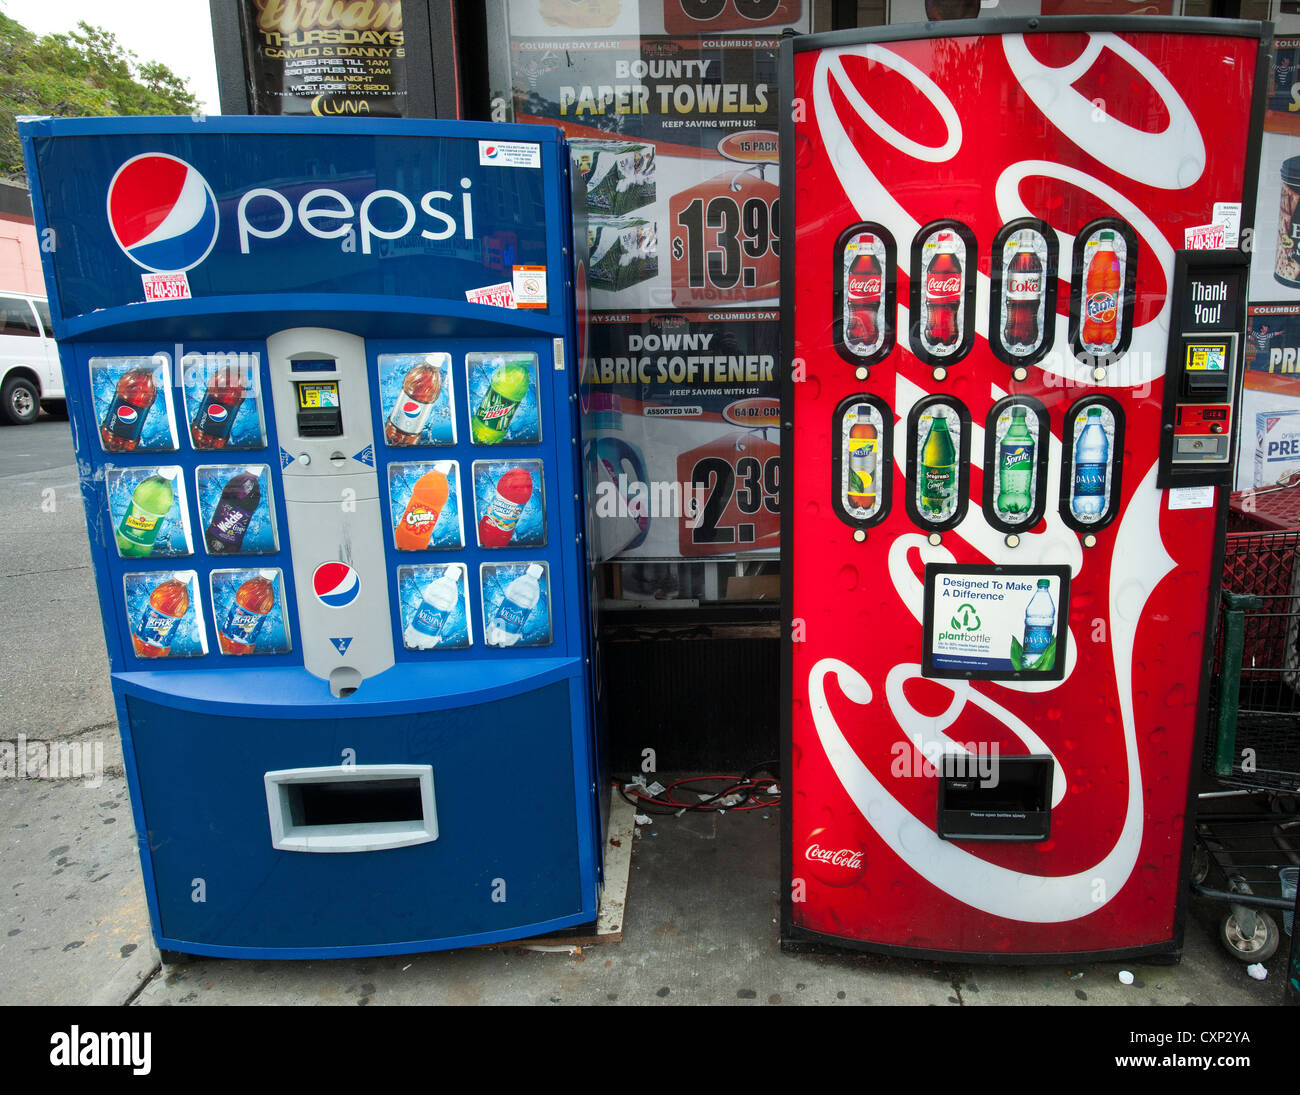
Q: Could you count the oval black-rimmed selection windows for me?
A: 8